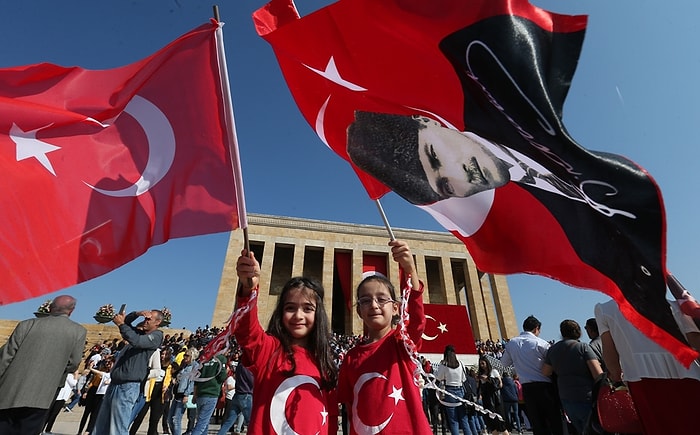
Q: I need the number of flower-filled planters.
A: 3